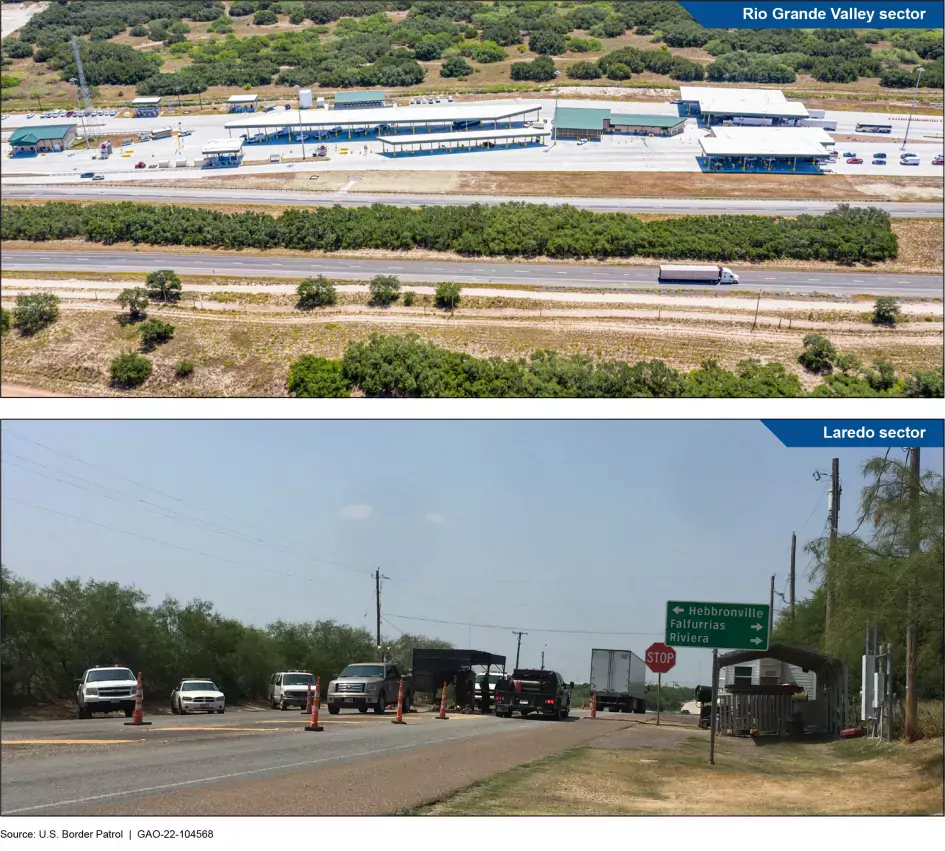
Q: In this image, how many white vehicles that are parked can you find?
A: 3